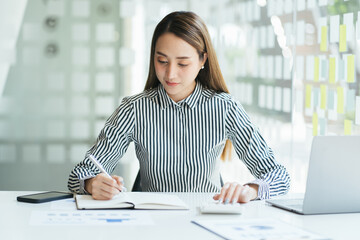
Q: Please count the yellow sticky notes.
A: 10